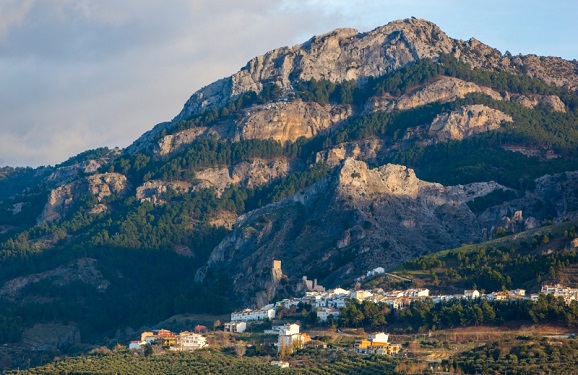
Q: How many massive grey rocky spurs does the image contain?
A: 1